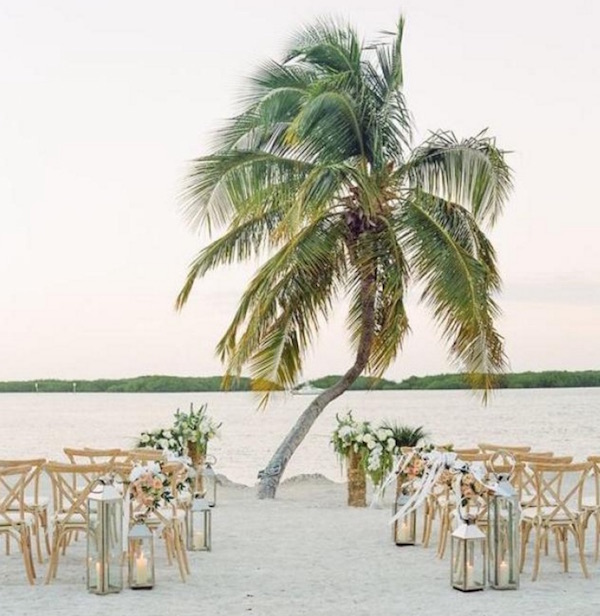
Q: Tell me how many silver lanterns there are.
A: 7